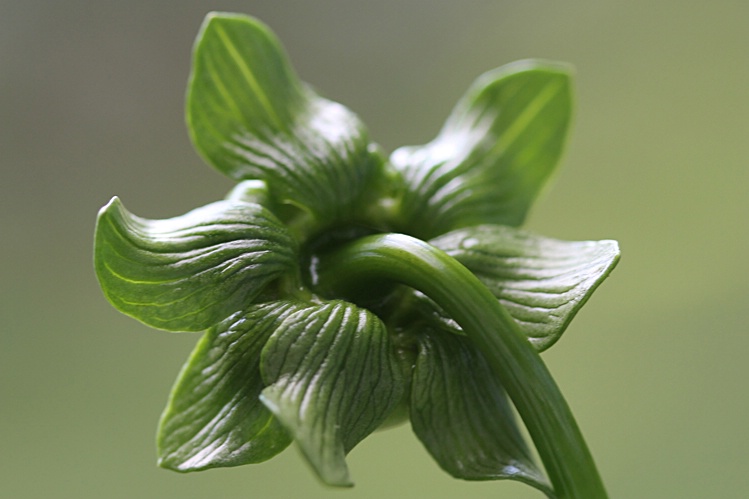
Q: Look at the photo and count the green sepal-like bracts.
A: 7